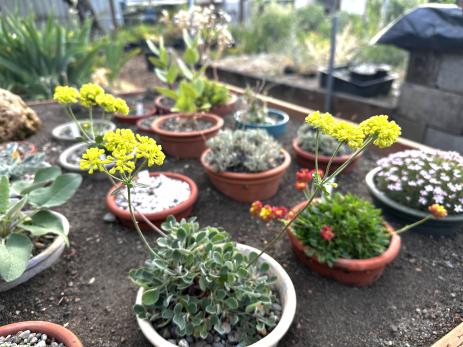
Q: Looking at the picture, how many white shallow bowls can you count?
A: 4